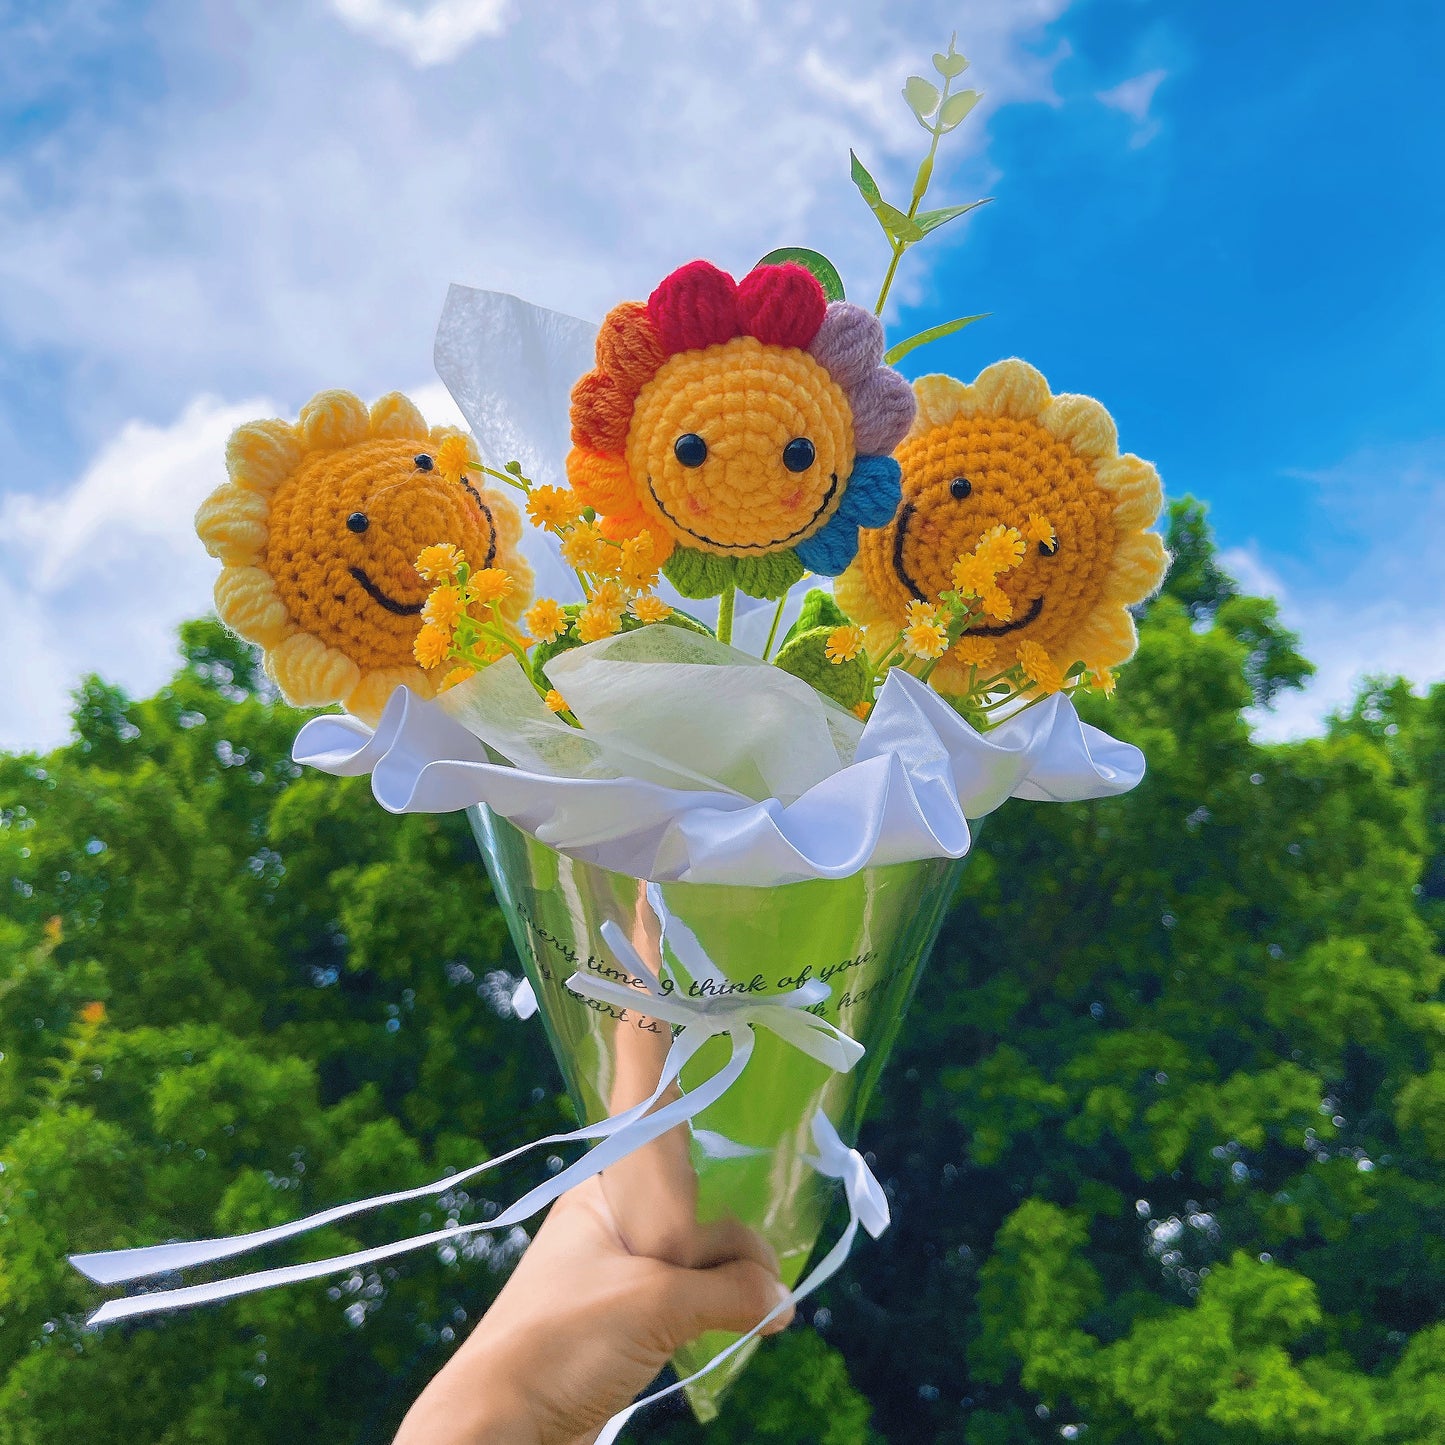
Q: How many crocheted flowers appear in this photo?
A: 3